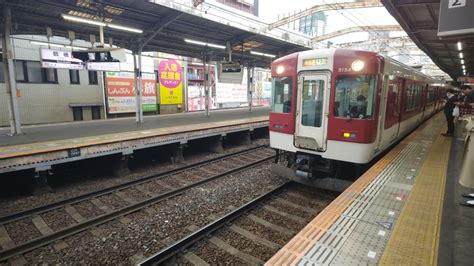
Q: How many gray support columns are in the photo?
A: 4